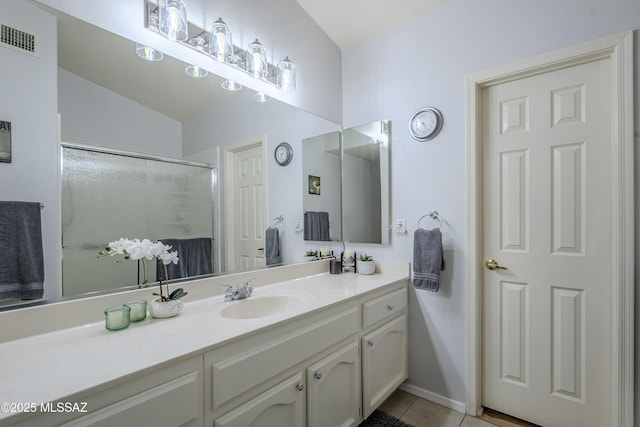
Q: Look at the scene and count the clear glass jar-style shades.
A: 4